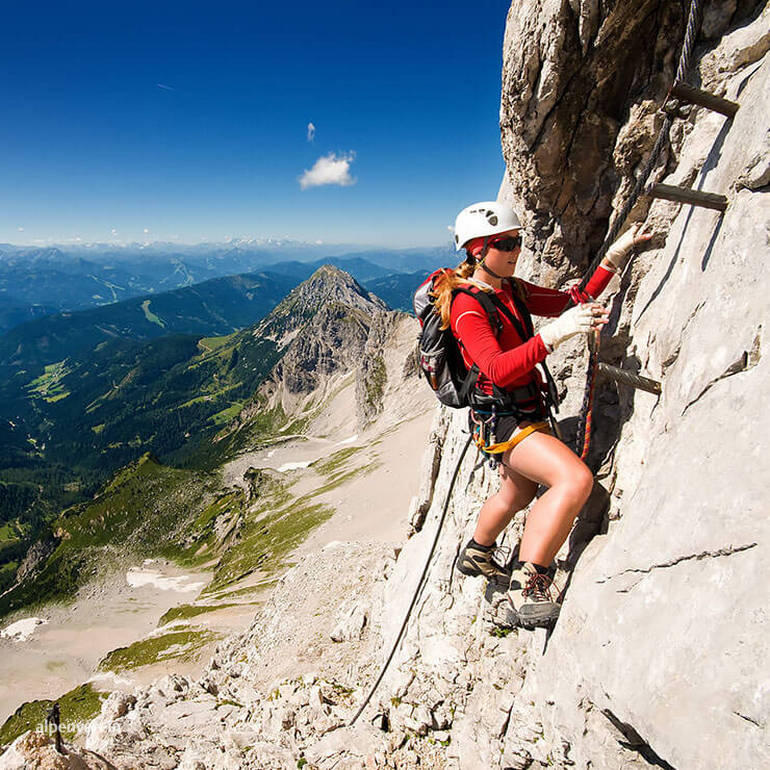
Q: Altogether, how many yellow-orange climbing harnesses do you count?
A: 1